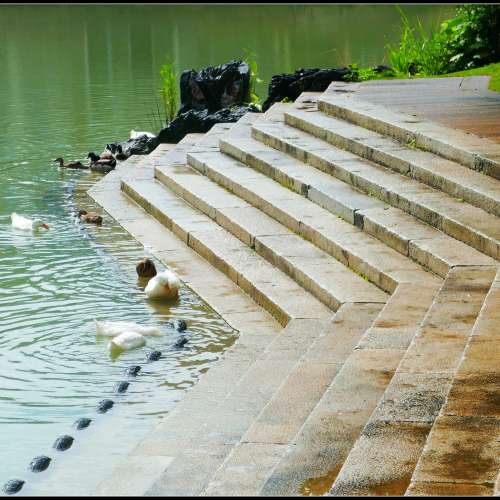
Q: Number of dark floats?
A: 10